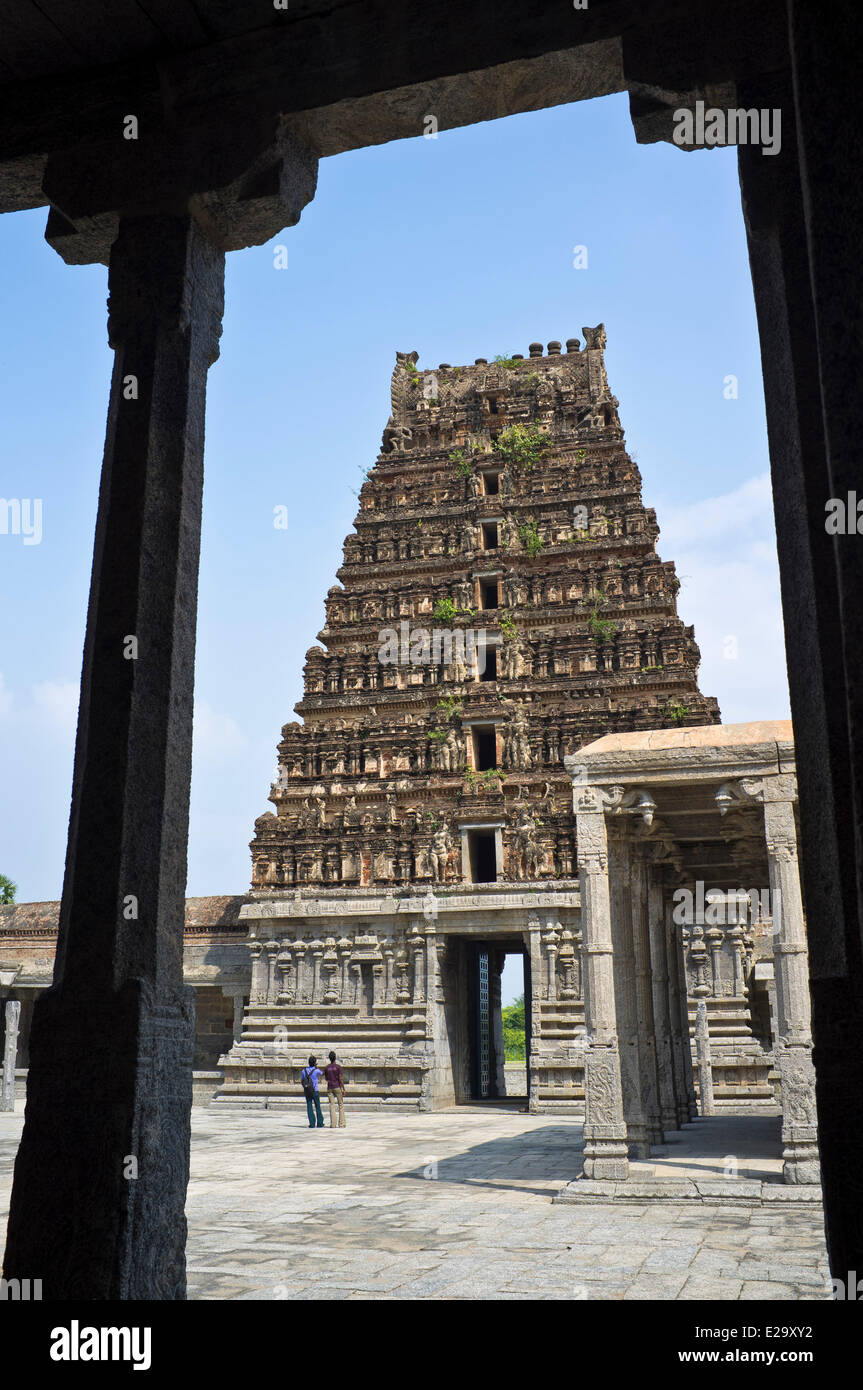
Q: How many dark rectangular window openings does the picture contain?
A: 7